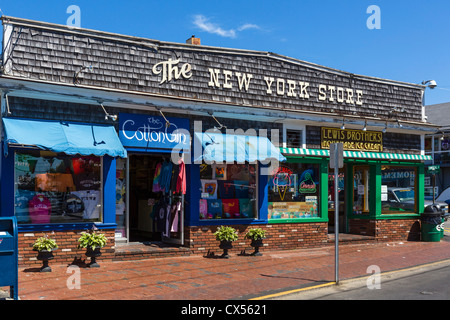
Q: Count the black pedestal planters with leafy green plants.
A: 4